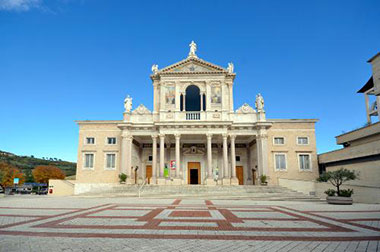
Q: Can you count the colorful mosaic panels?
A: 2